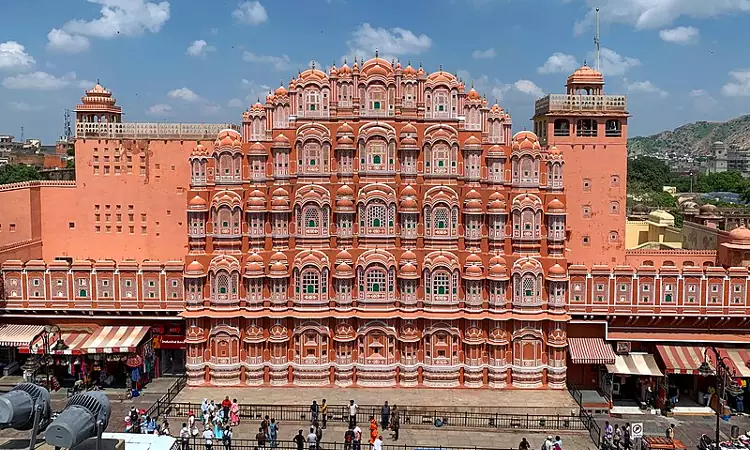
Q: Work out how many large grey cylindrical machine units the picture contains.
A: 2